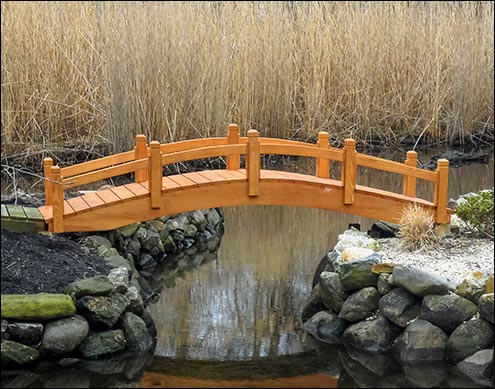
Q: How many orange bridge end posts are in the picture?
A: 4